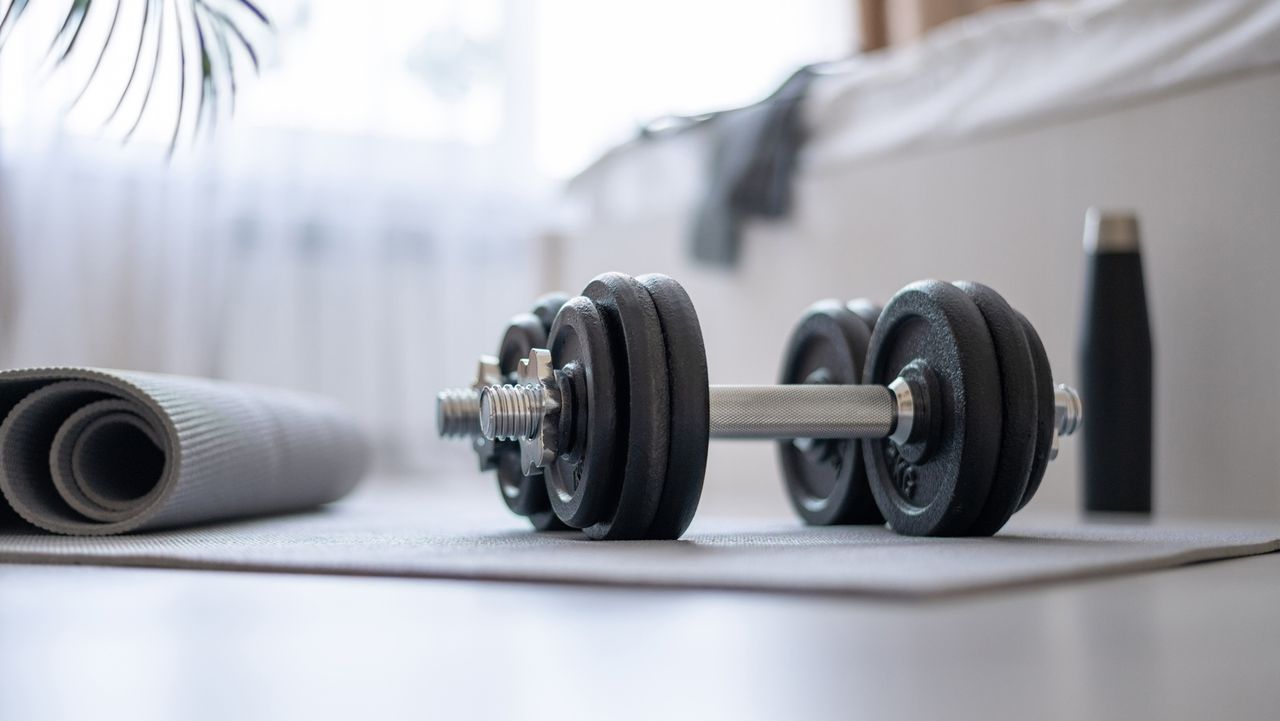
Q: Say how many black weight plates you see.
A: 10